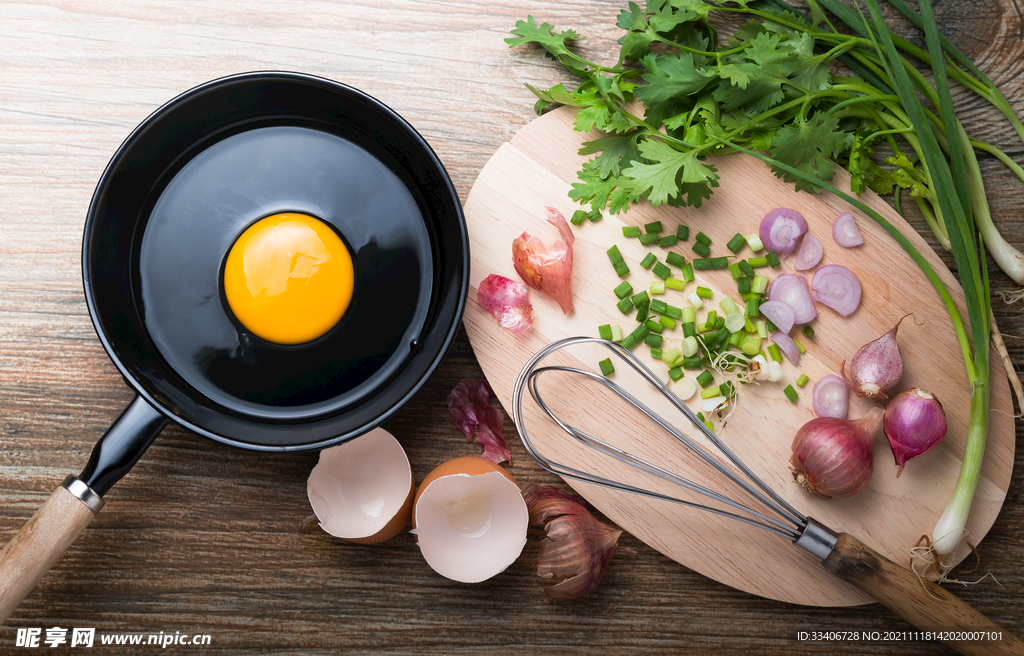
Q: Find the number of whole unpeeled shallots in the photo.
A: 3